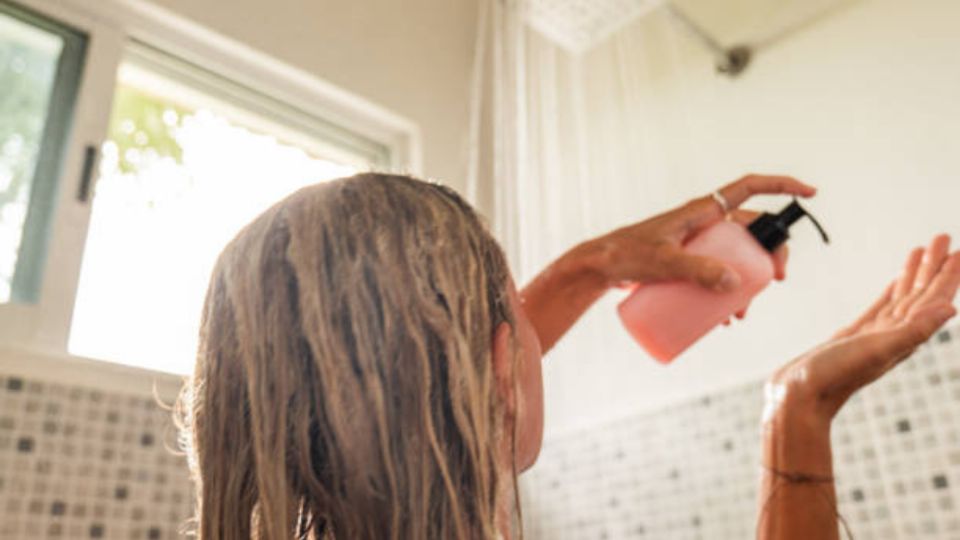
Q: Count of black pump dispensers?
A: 1